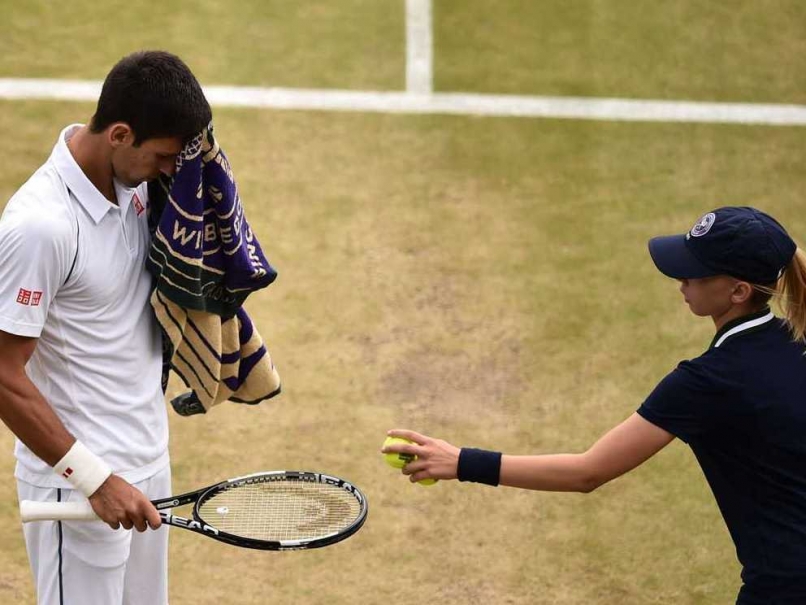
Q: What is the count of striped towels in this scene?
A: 1